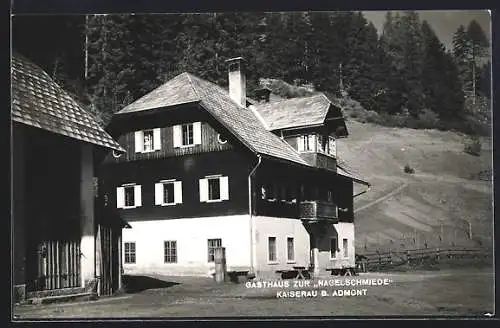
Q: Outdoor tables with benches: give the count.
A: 2